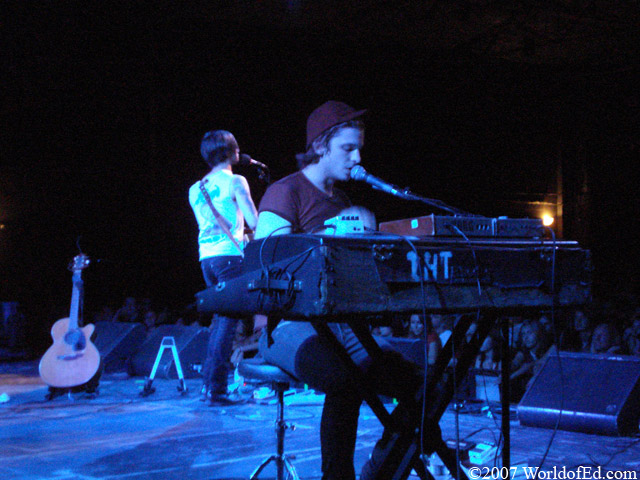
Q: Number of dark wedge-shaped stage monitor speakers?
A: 4